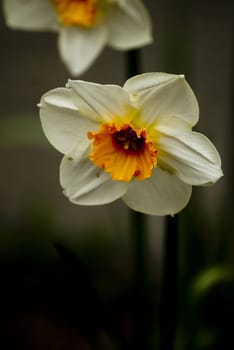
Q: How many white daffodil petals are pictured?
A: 9